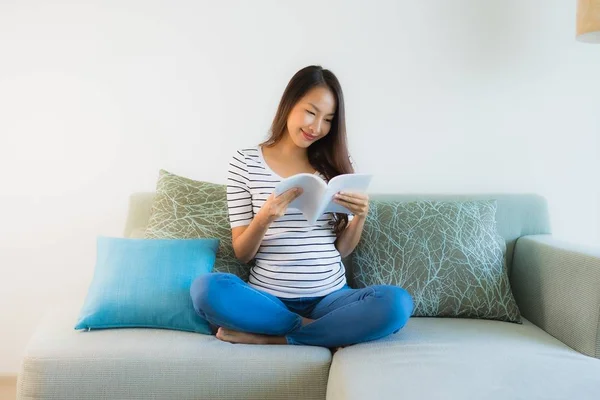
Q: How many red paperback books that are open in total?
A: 0